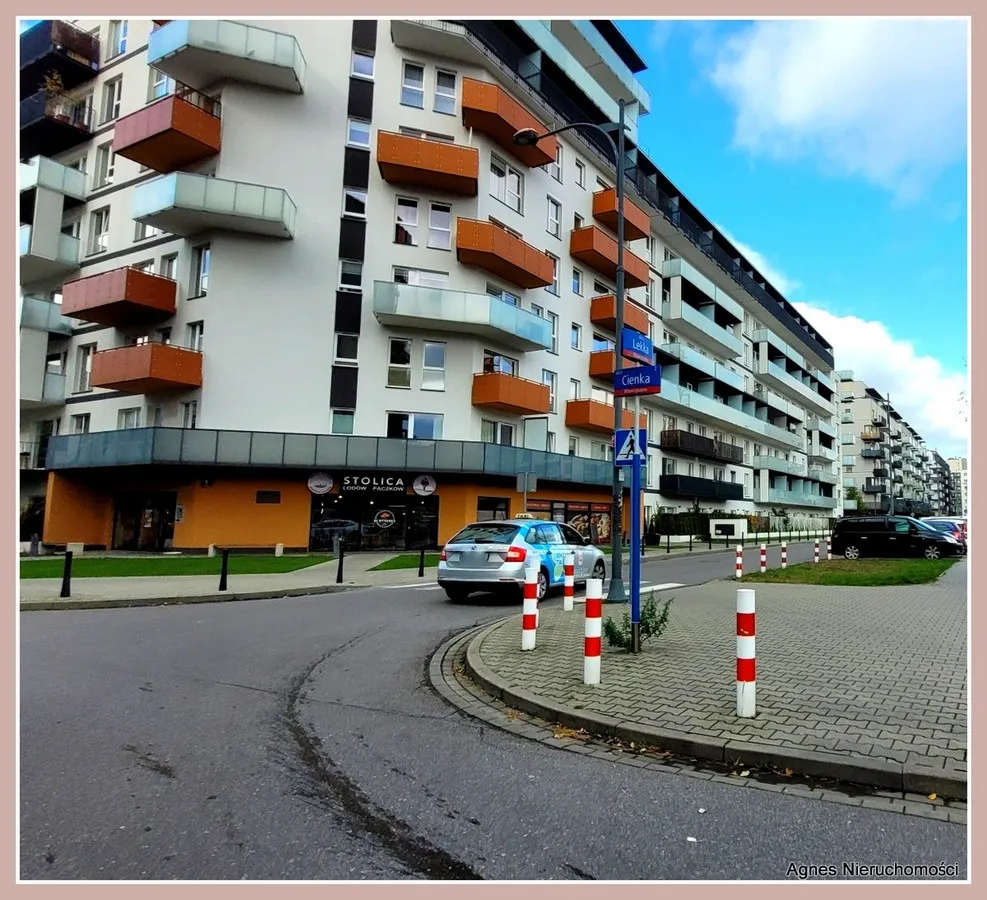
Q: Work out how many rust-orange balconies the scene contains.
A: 12